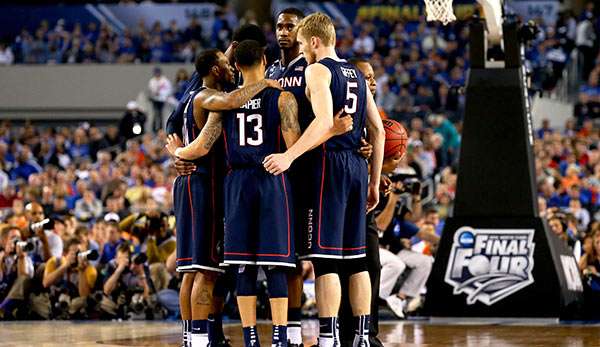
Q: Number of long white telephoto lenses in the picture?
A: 3